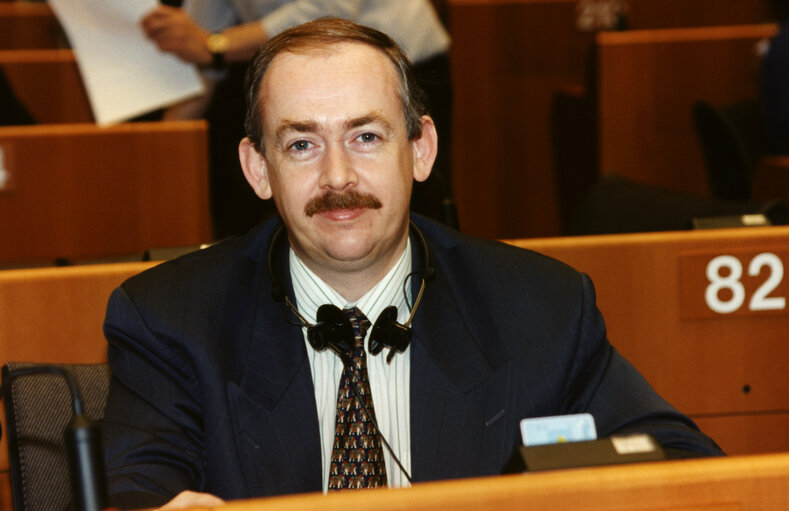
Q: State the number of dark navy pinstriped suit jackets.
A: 1